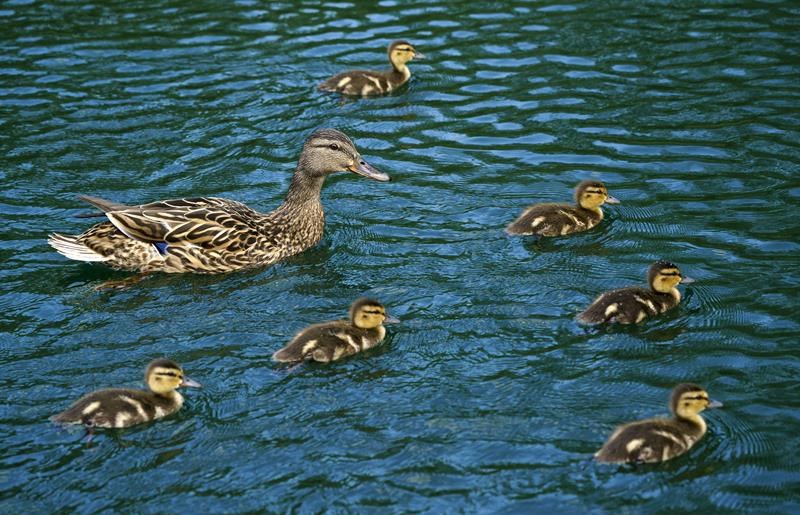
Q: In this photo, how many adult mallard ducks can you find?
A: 1